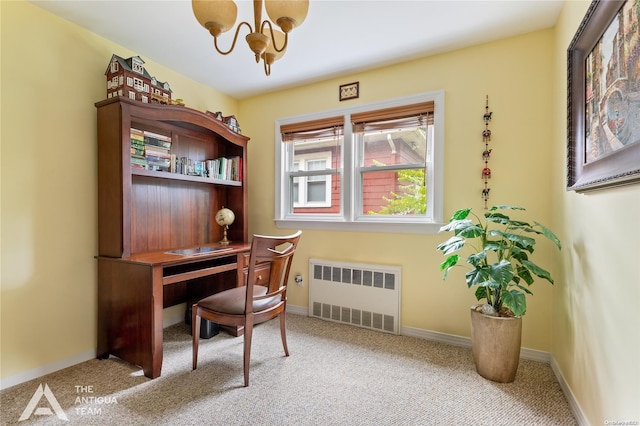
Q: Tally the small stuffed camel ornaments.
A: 3